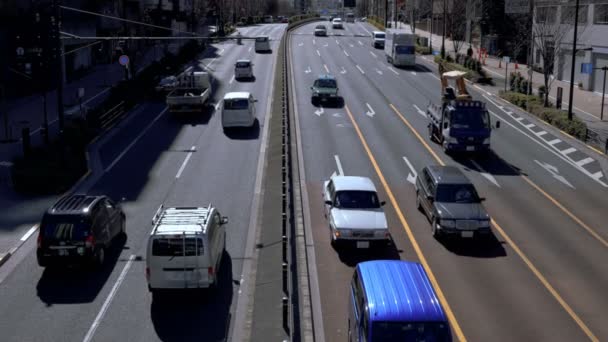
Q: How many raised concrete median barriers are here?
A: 1